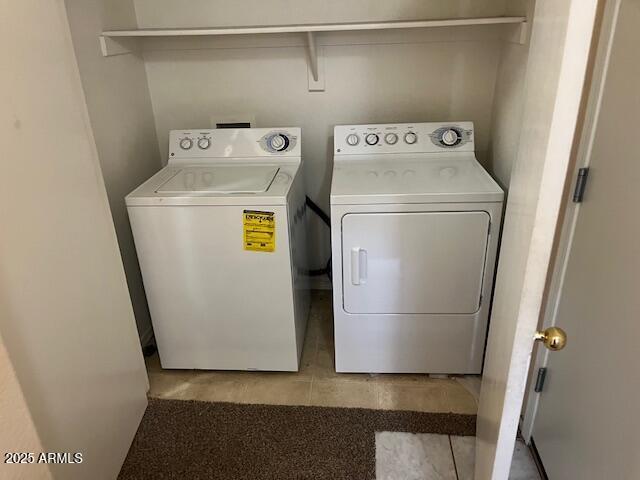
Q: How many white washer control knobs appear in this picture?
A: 3